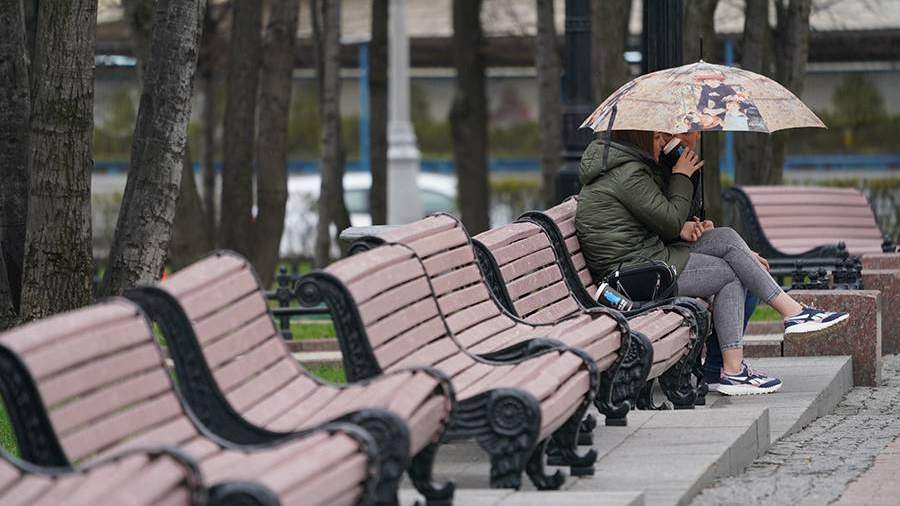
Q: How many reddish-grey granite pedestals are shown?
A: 3